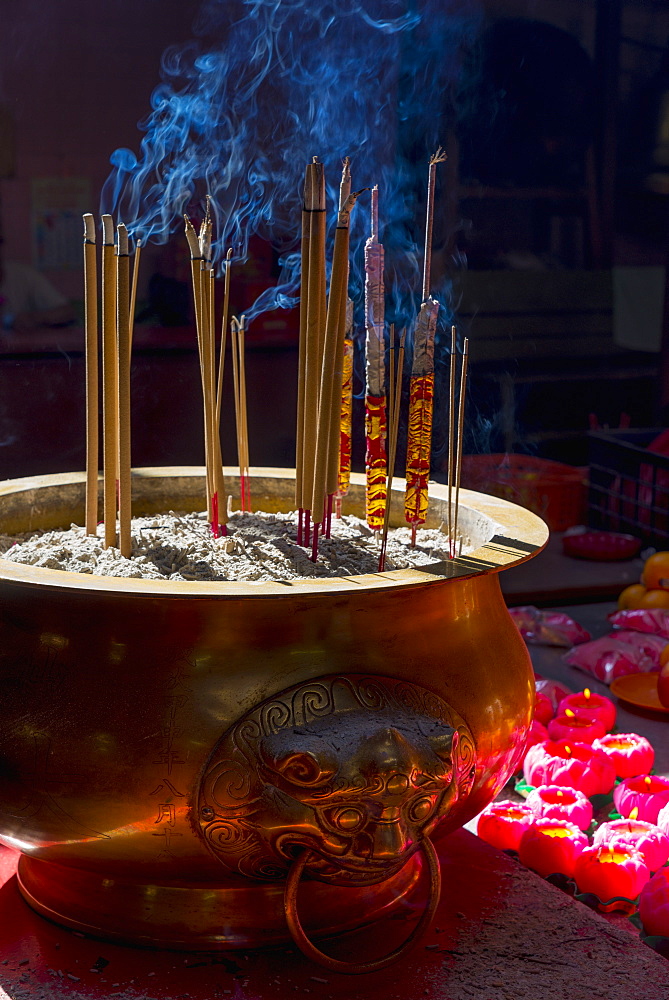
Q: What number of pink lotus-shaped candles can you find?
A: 14